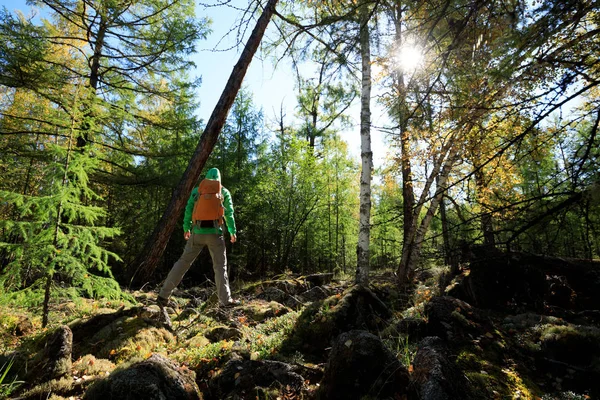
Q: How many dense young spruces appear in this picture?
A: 1